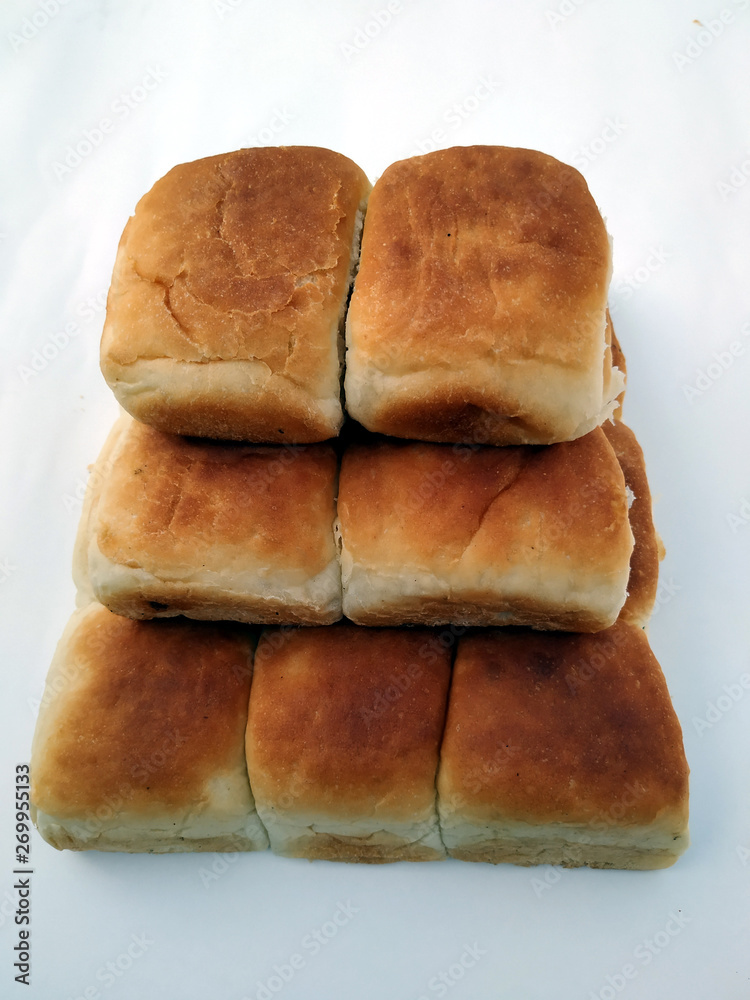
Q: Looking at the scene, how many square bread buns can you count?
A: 7